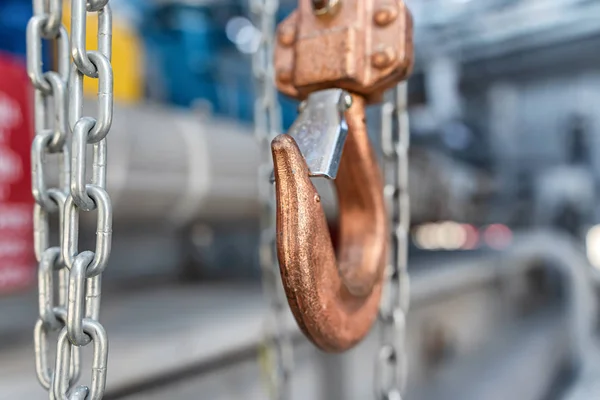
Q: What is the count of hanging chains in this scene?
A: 4